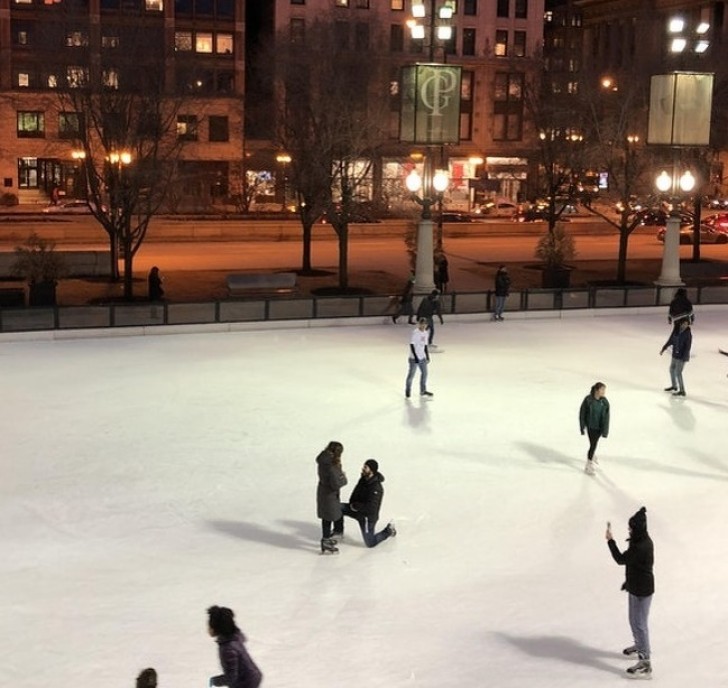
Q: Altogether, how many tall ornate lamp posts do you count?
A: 2